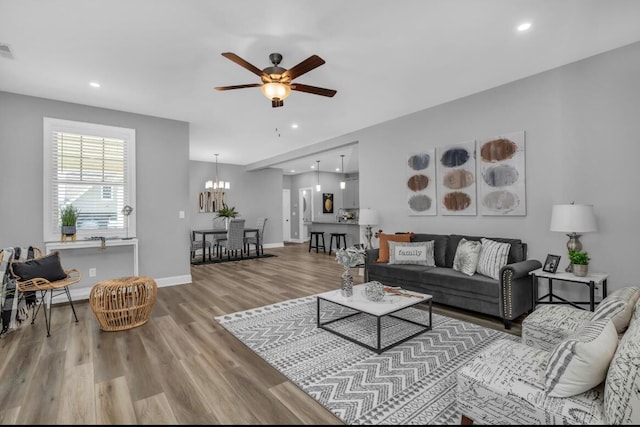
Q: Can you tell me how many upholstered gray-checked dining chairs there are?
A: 4